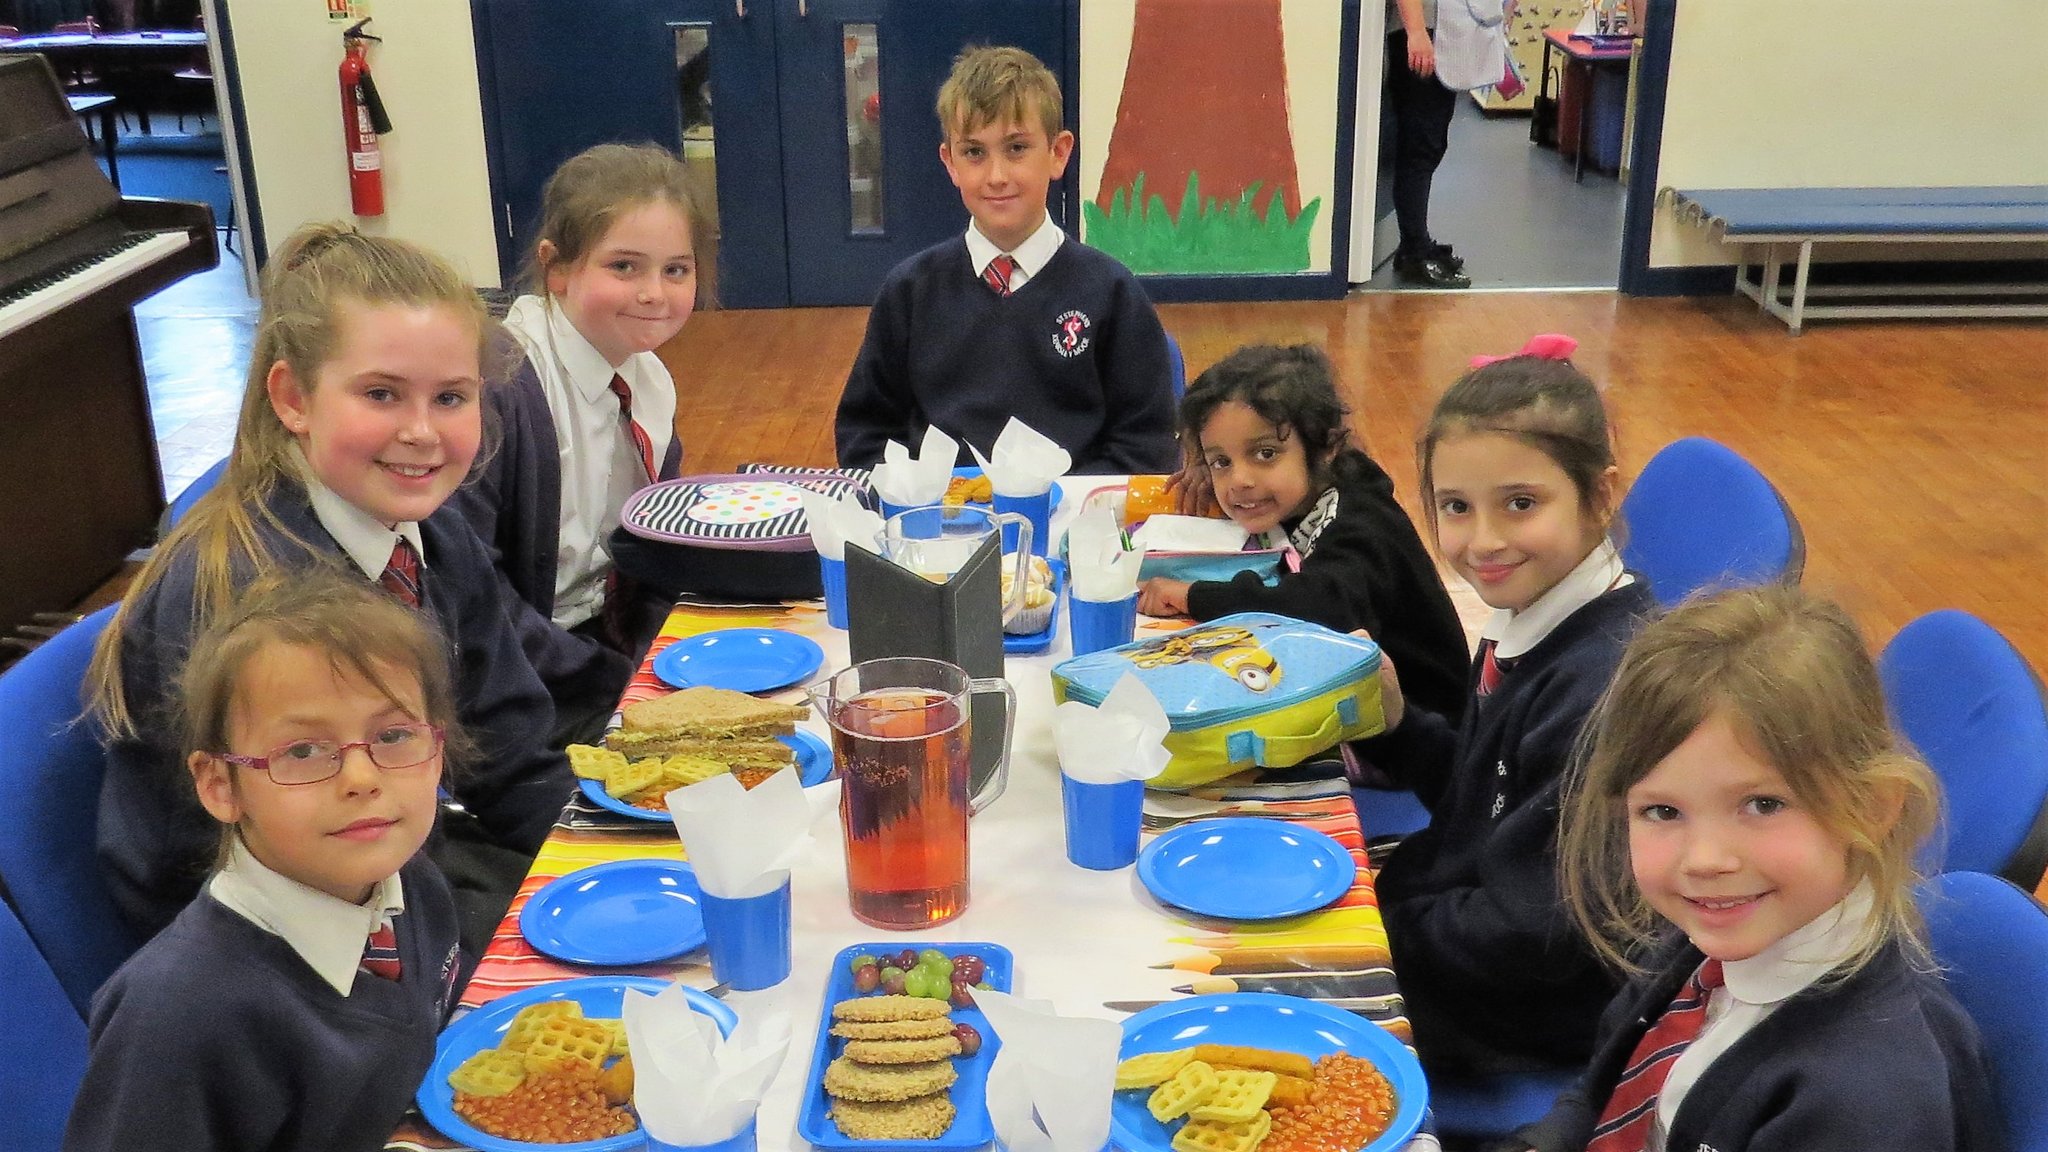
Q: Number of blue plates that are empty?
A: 3